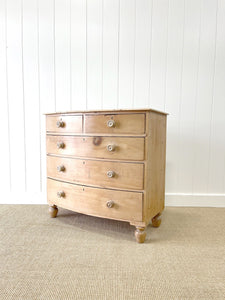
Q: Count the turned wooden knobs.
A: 8